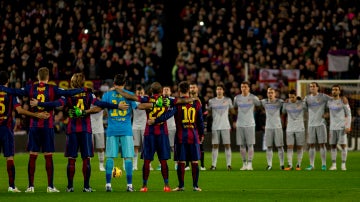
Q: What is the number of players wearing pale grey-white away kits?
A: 9